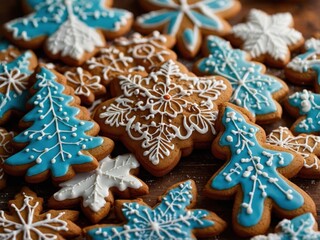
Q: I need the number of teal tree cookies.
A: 2